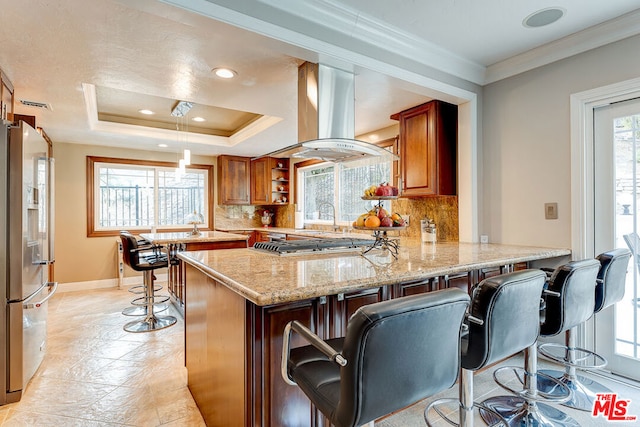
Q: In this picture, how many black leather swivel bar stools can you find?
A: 6